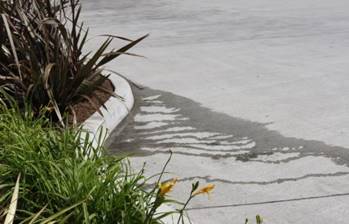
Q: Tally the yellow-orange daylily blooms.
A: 2